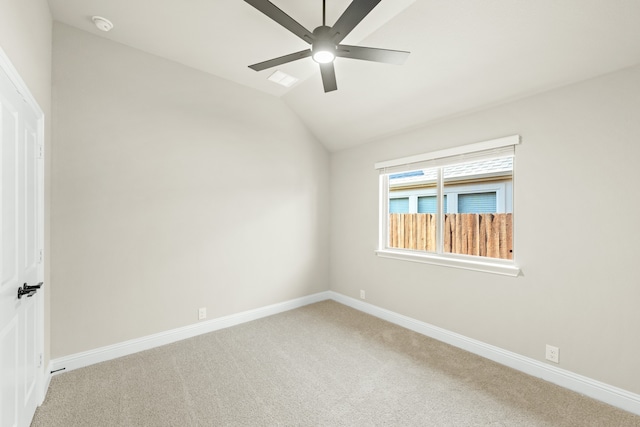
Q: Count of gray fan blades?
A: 5